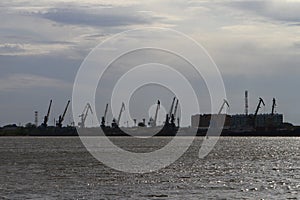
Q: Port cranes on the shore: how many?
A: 11